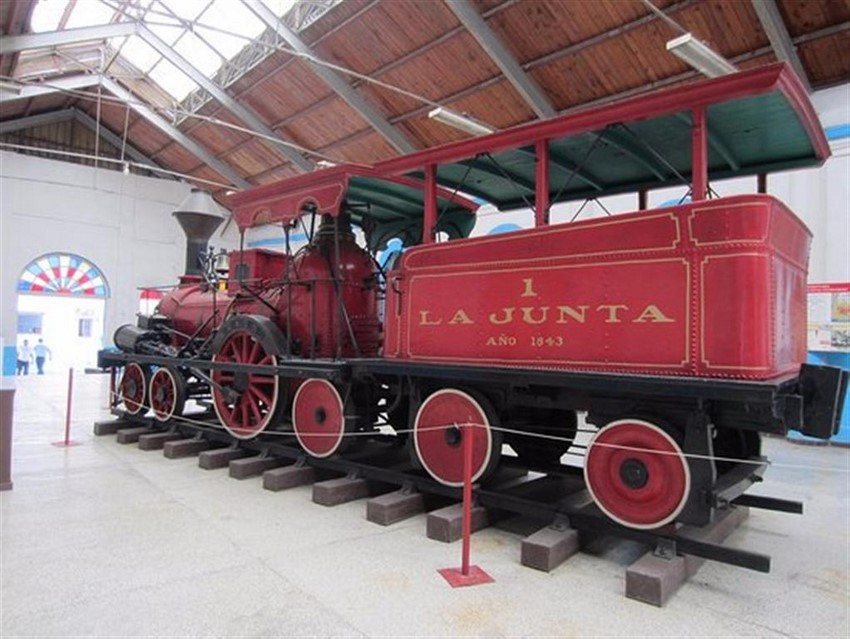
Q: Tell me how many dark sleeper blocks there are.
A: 12